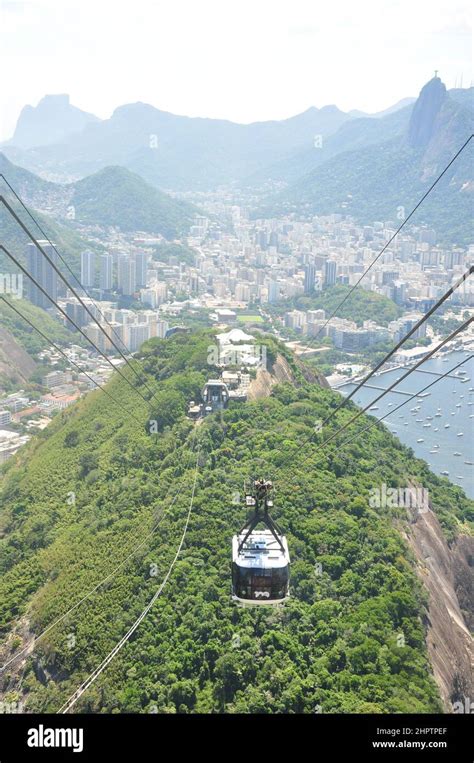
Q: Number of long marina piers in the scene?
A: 2